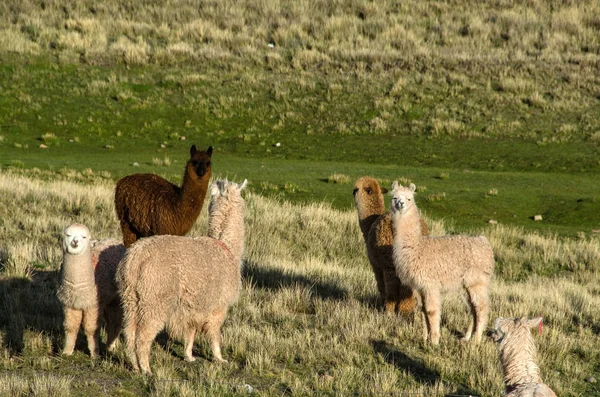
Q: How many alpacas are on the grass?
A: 6